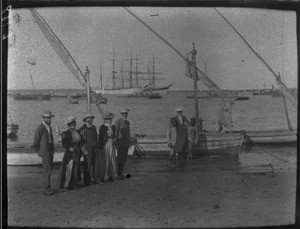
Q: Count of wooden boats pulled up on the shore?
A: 3